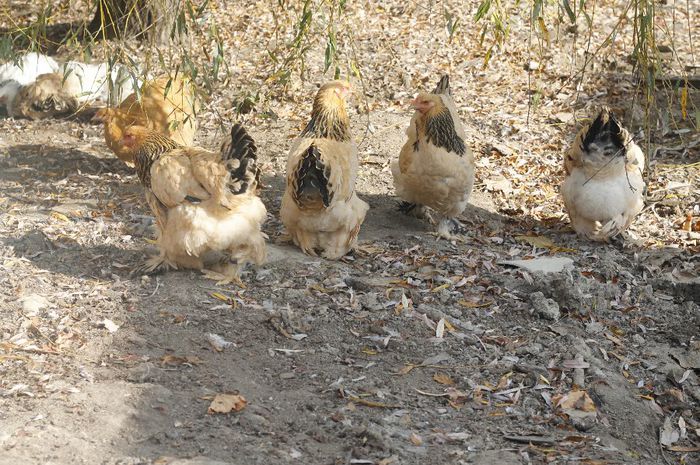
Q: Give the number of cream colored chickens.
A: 4